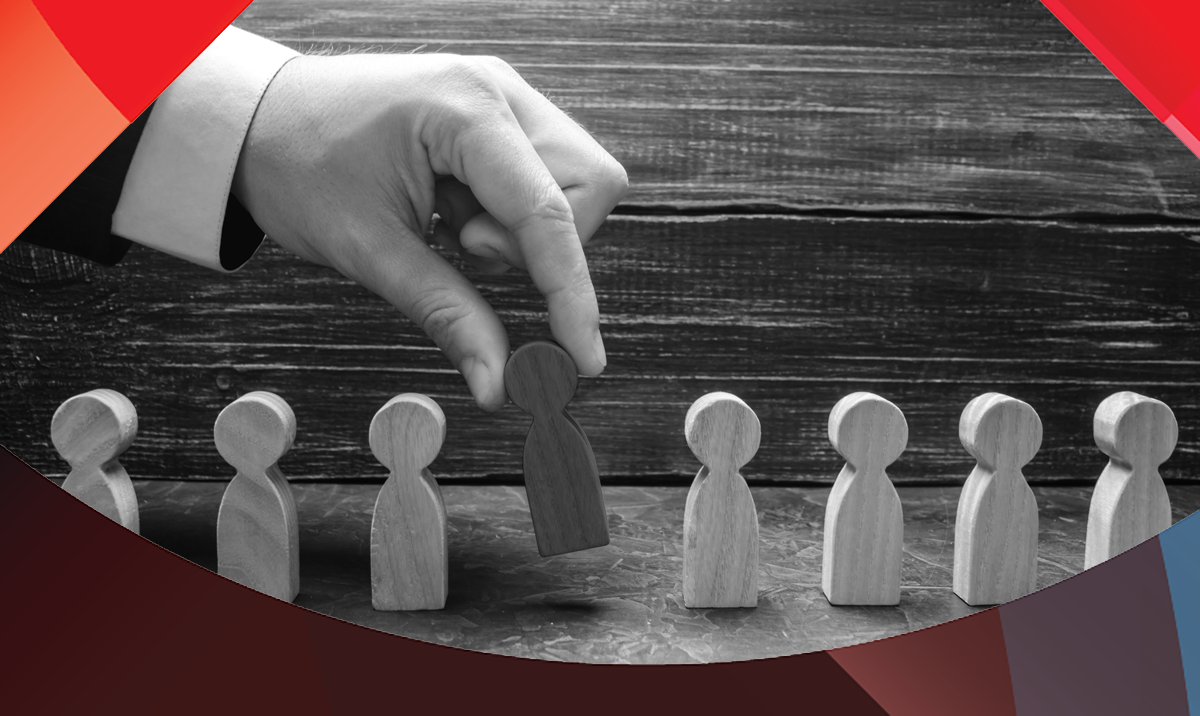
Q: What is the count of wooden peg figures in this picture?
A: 8